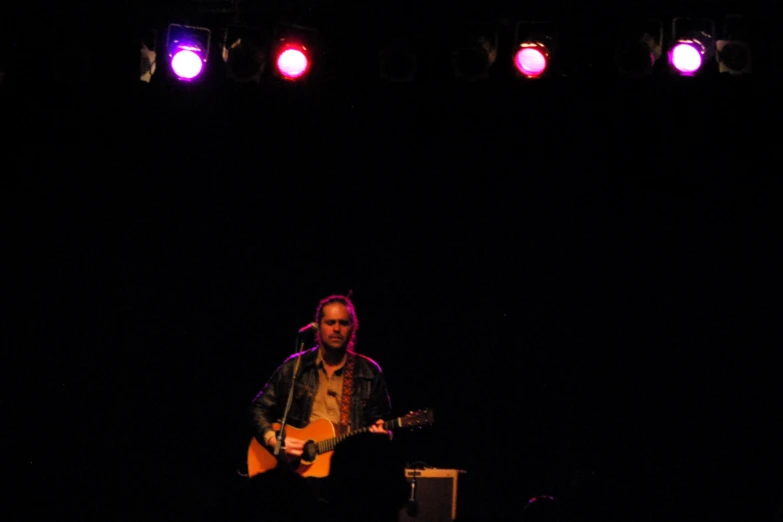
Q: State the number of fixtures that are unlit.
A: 6